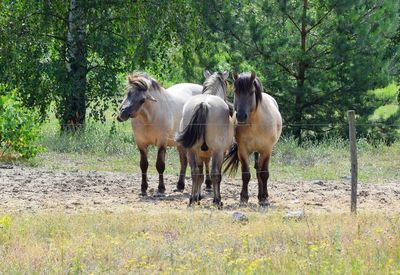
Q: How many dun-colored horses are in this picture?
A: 3